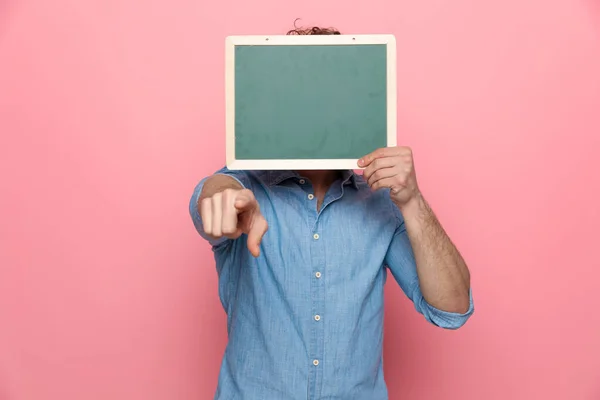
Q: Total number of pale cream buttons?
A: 6